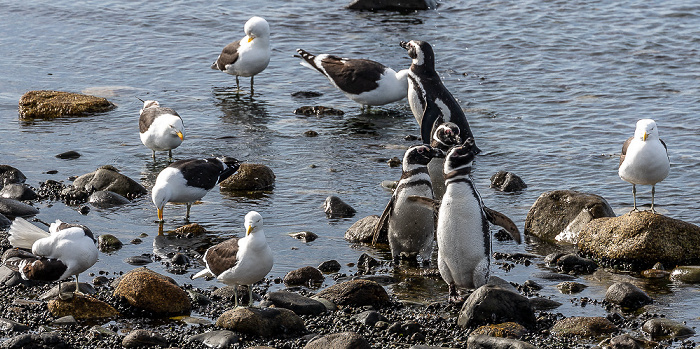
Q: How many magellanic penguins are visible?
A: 4